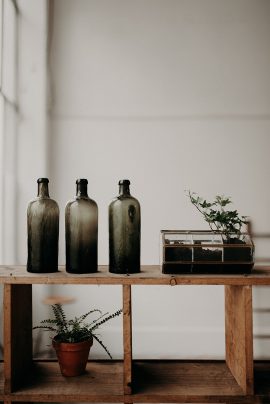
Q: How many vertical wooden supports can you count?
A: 3